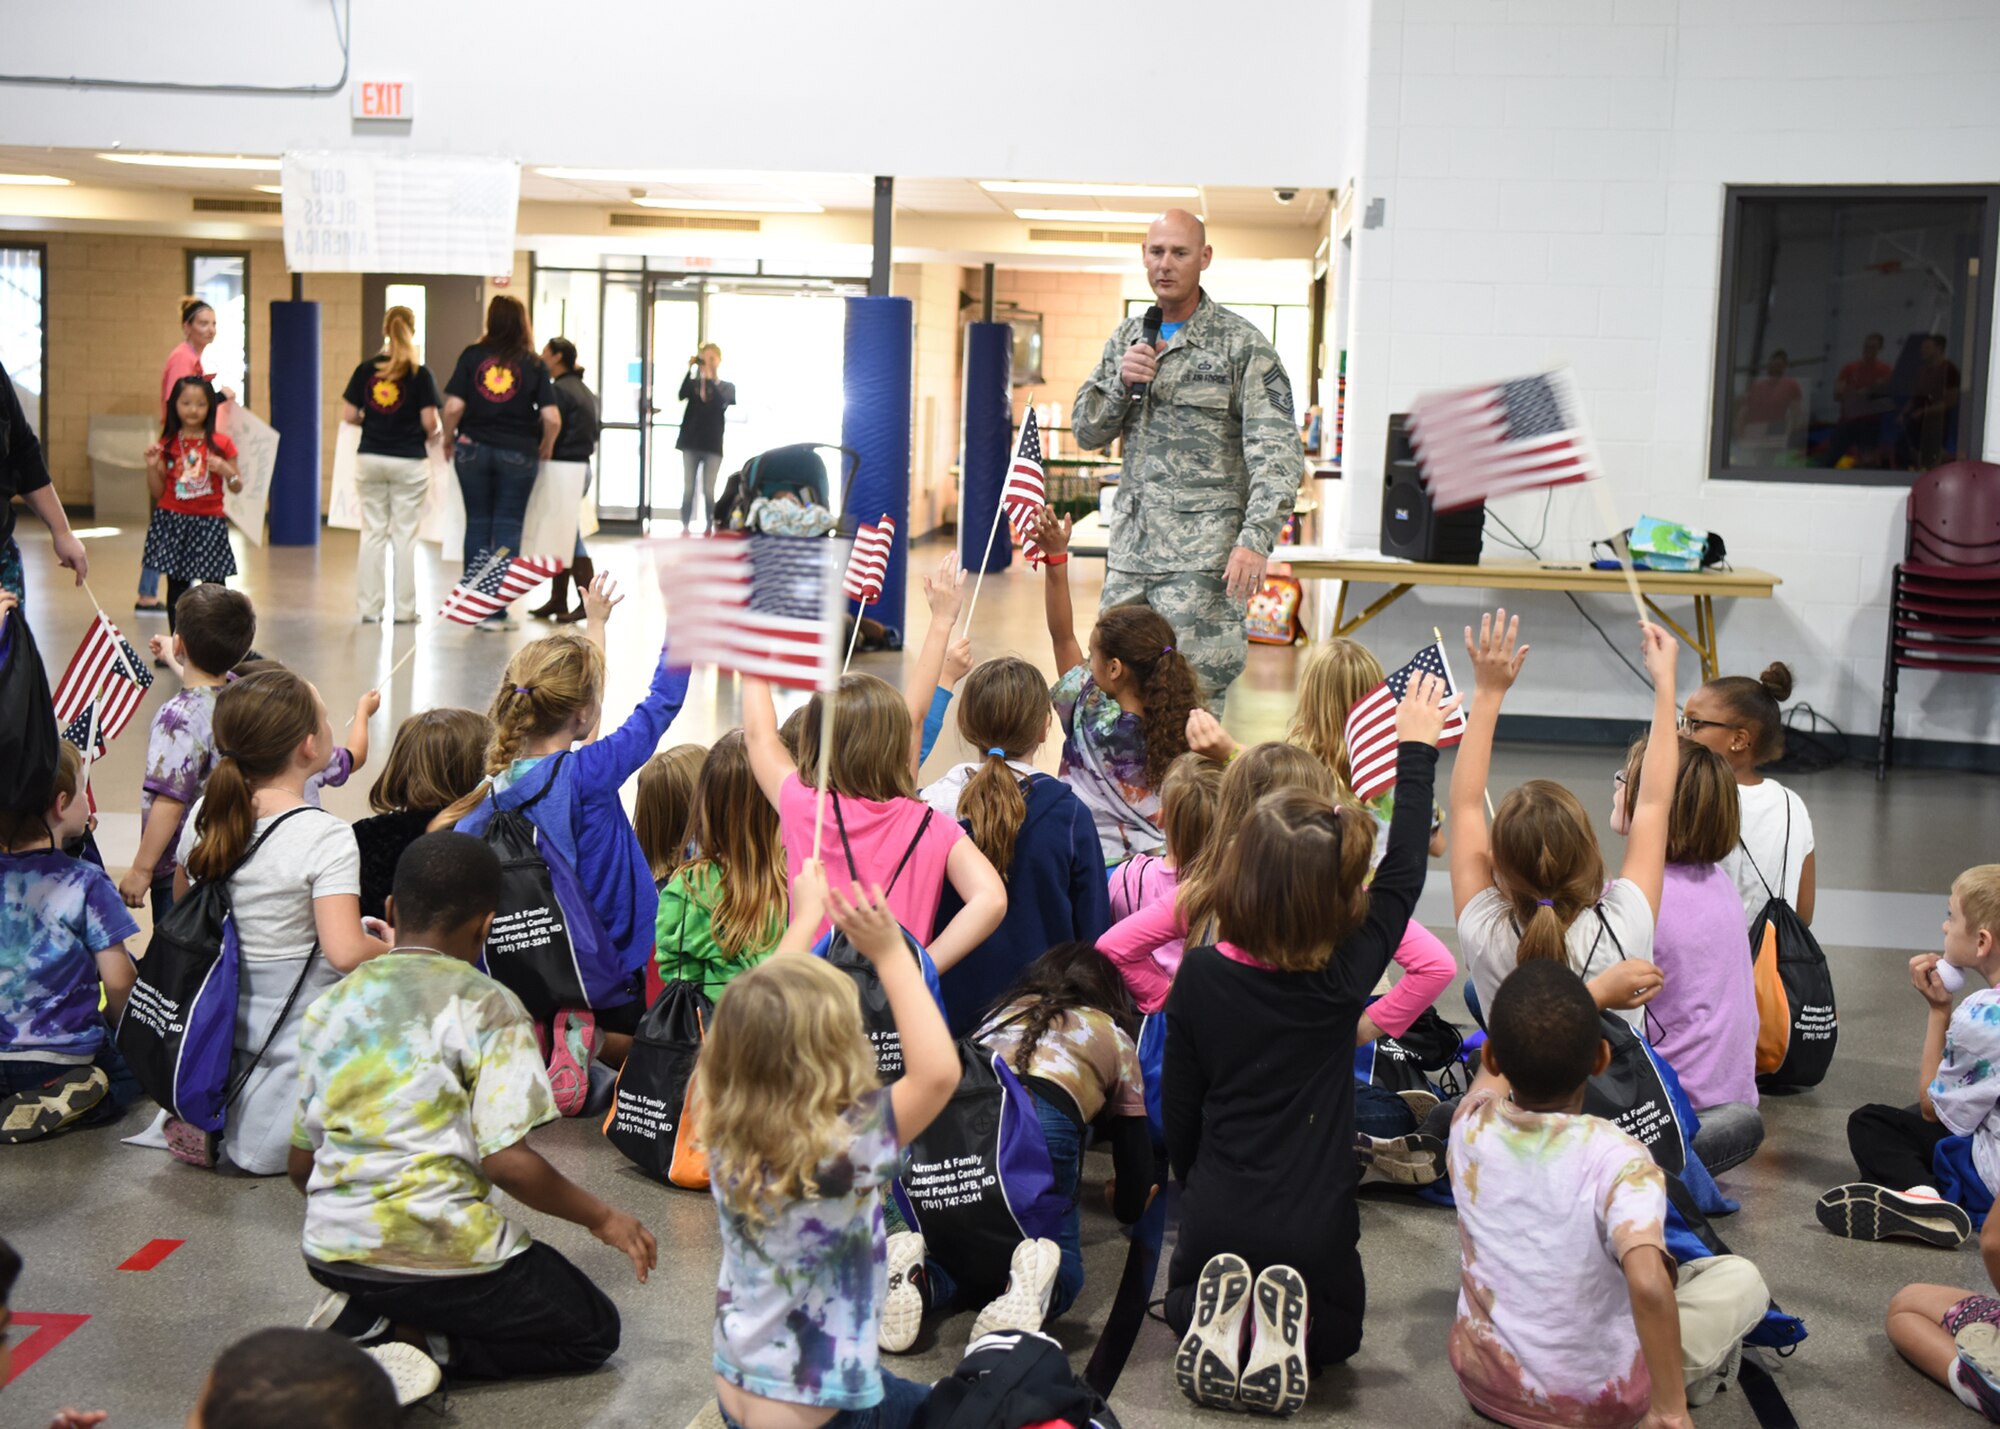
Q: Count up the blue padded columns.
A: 3